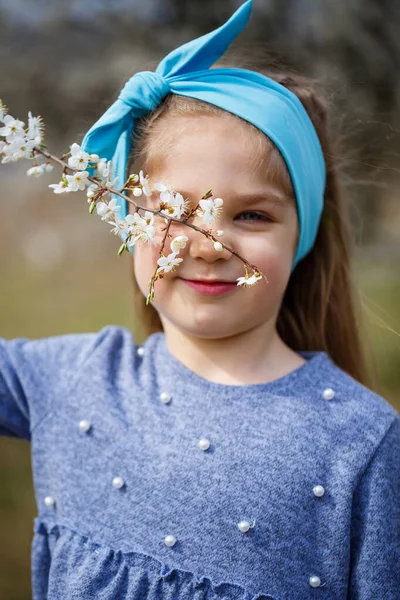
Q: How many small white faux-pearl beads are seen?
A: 11